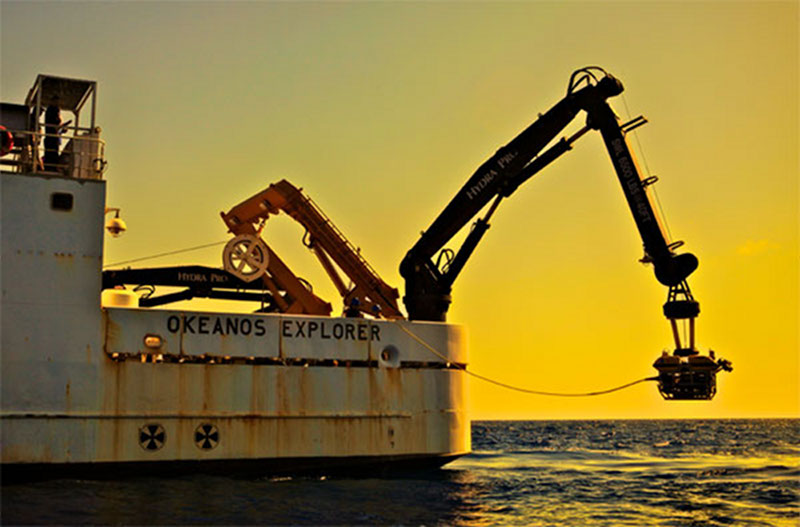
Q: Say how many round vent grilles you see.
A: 2